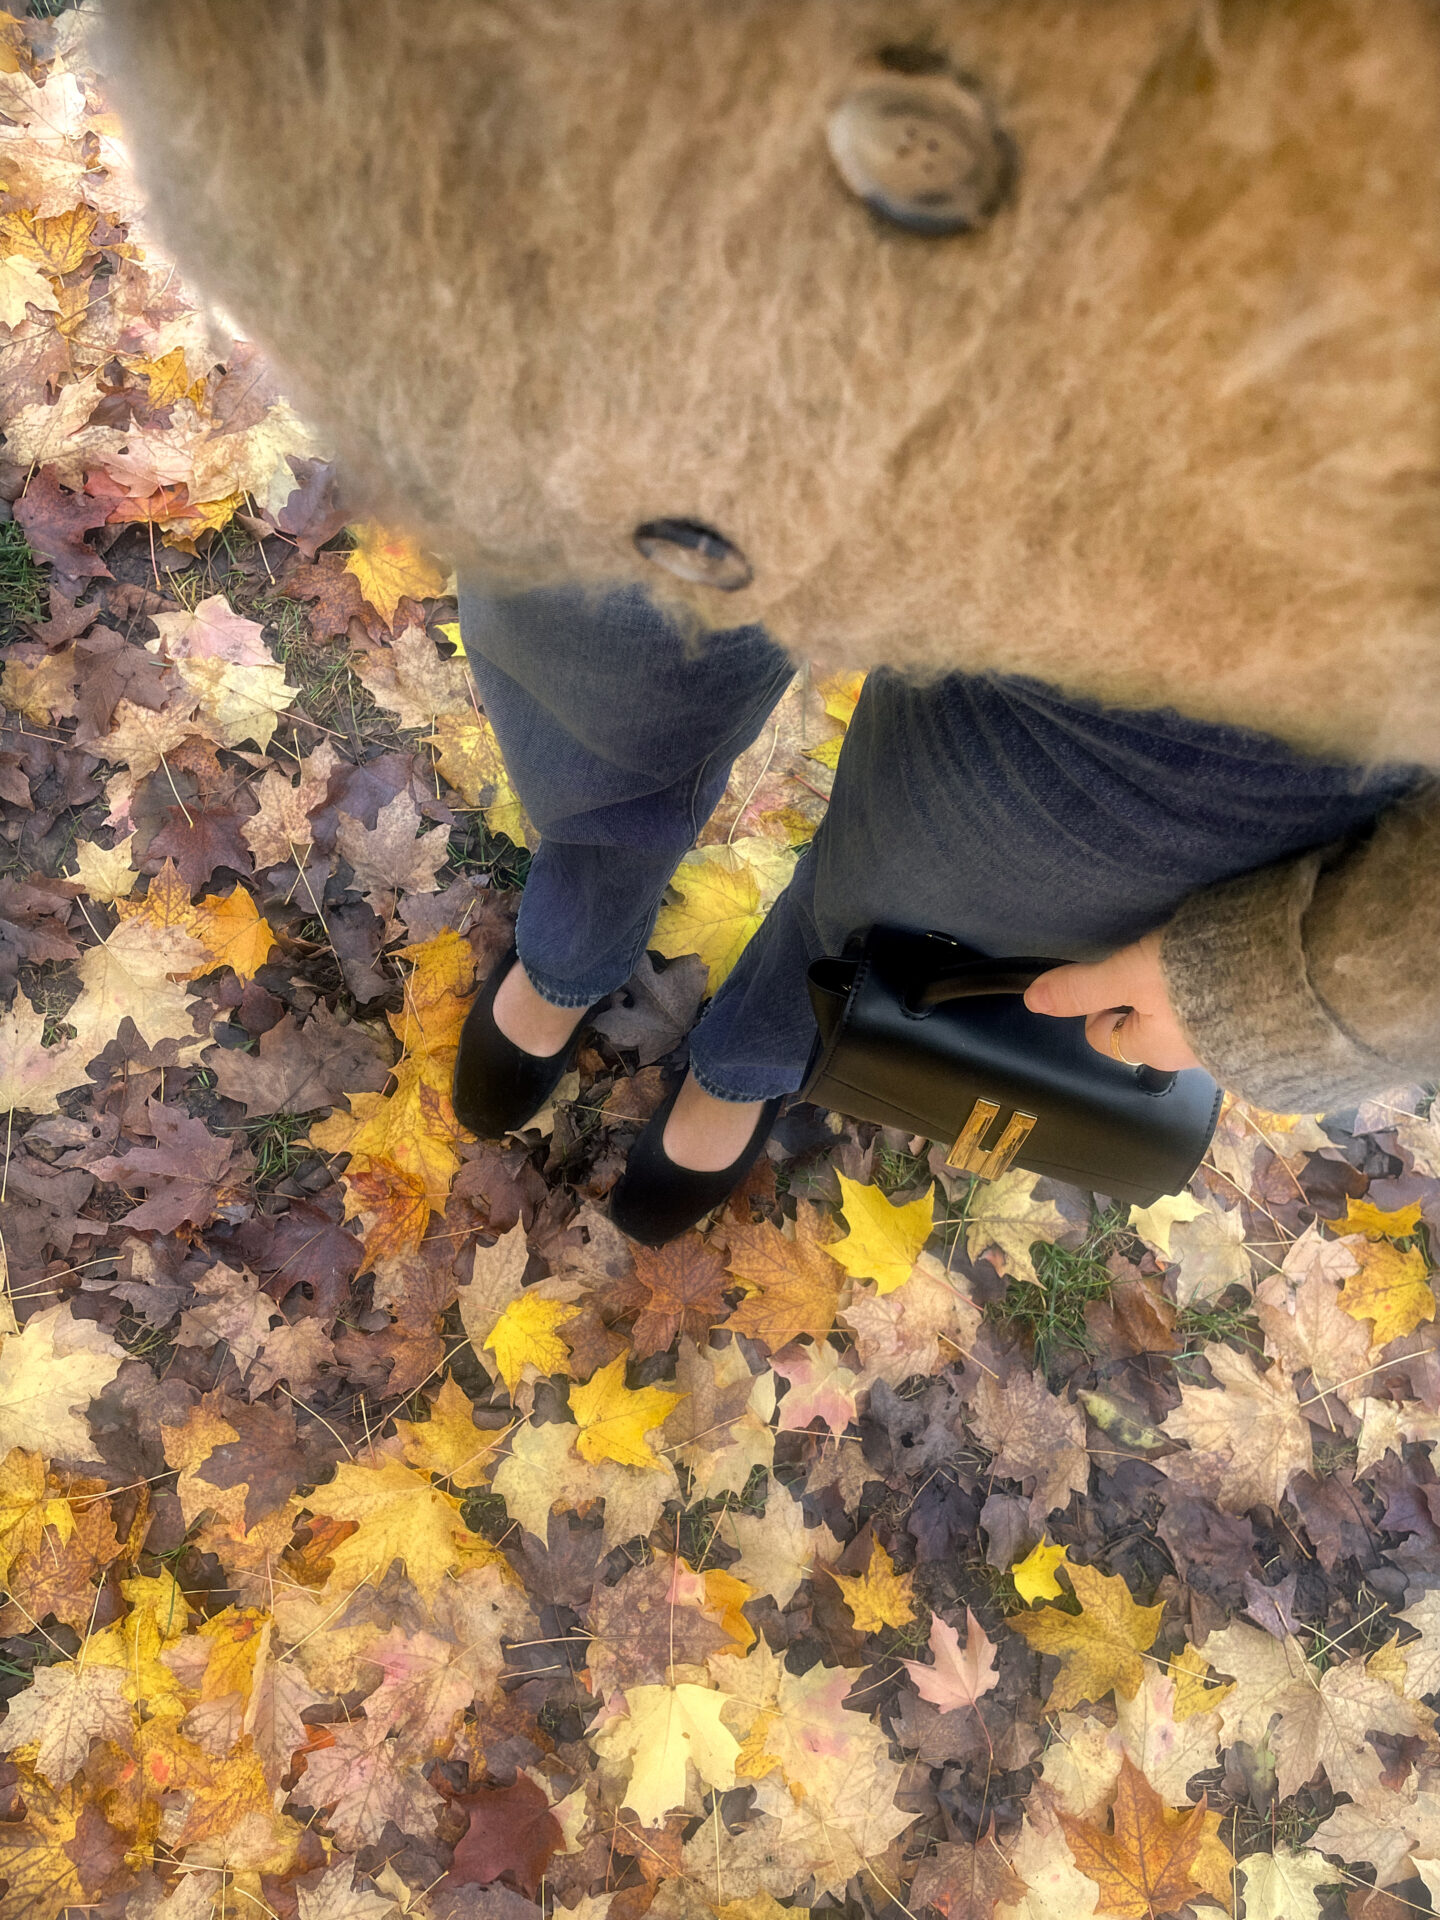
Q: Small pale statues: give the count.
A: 0